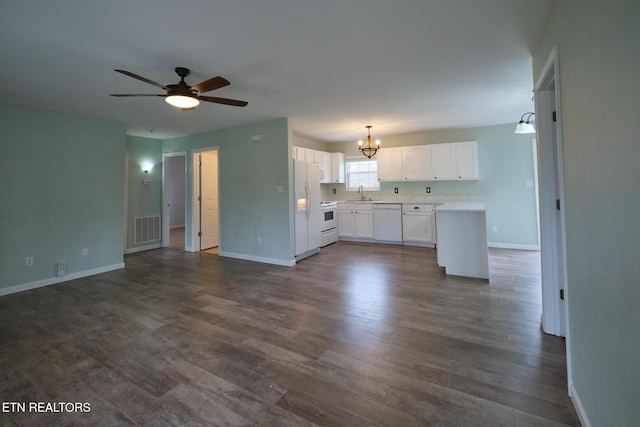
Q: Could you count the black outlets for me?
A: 3